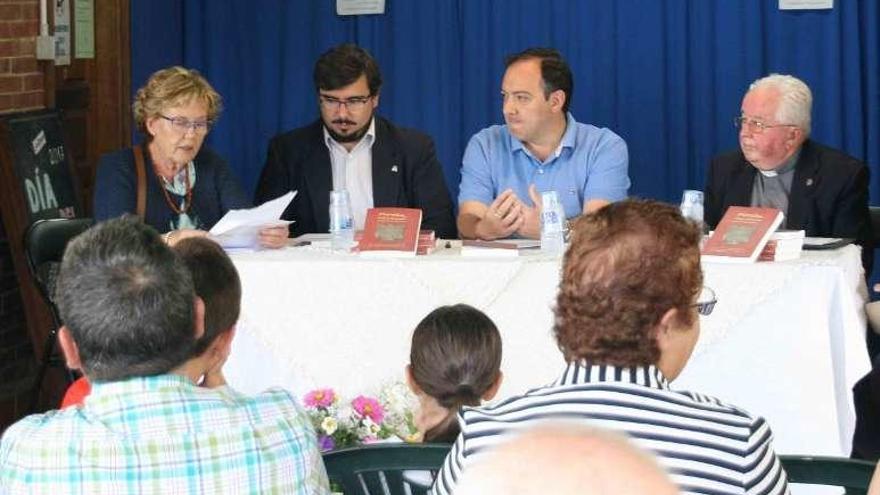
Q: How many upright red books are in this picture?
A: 2